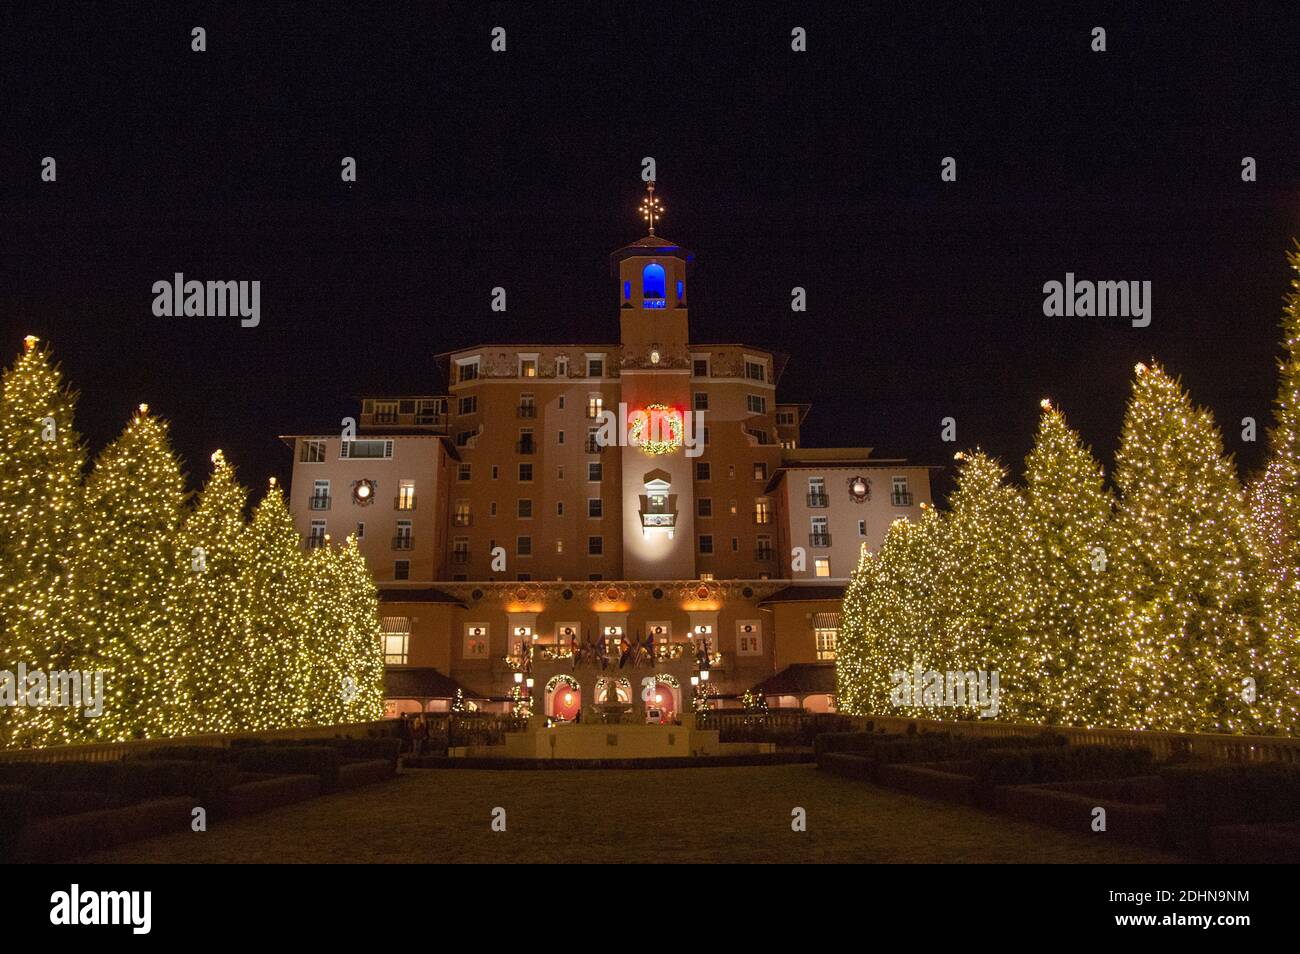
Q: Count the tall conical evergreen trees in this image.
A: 13